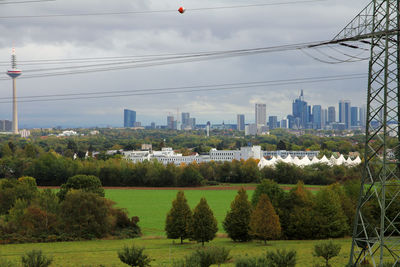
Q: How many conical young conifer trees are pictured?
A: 4